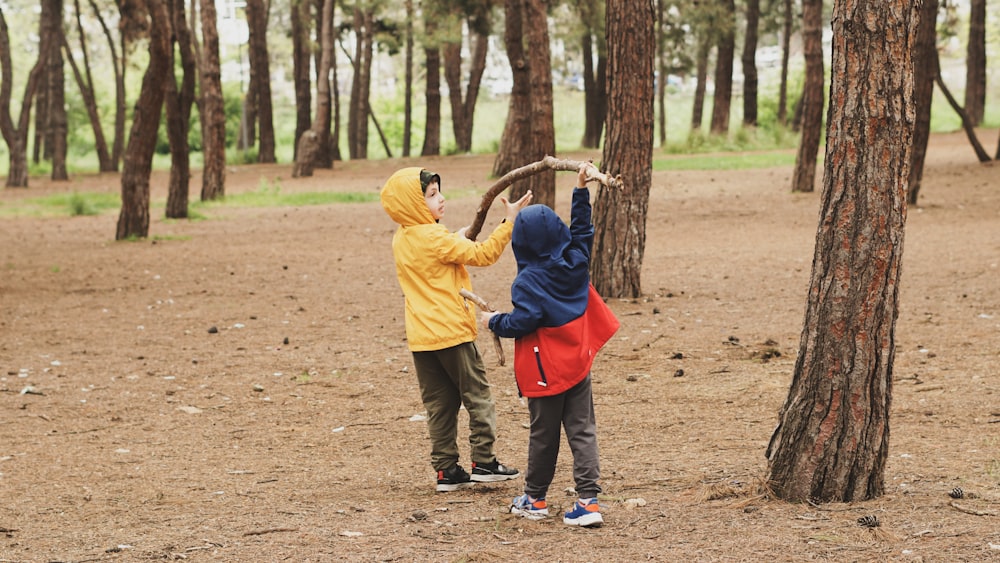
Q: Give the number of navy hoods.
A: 1